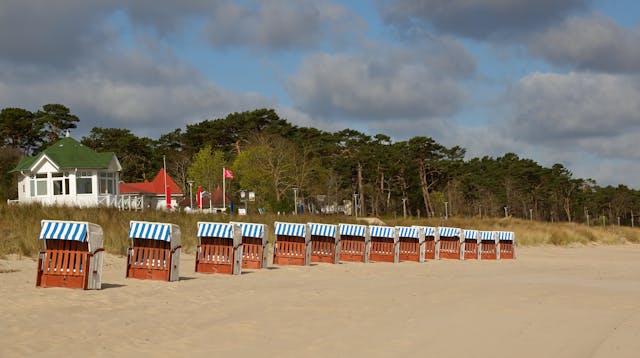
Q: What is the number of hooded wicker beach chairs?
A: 14